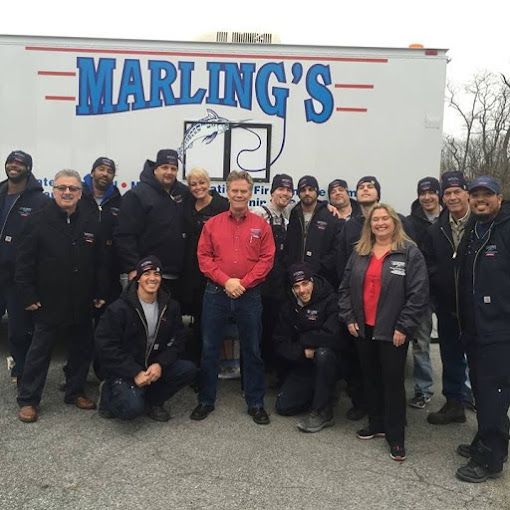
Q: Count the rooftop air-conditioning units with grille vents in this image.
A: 1